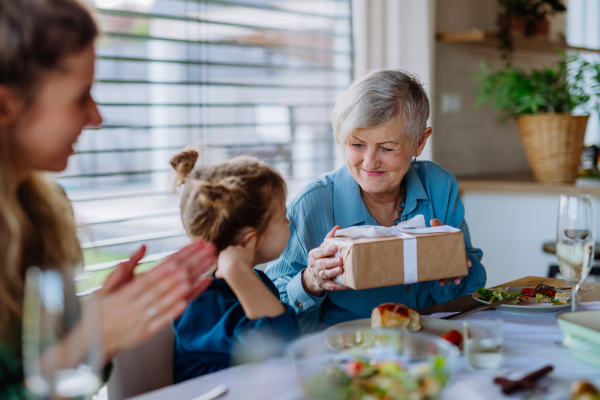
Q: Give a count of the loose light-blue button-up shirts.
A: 1